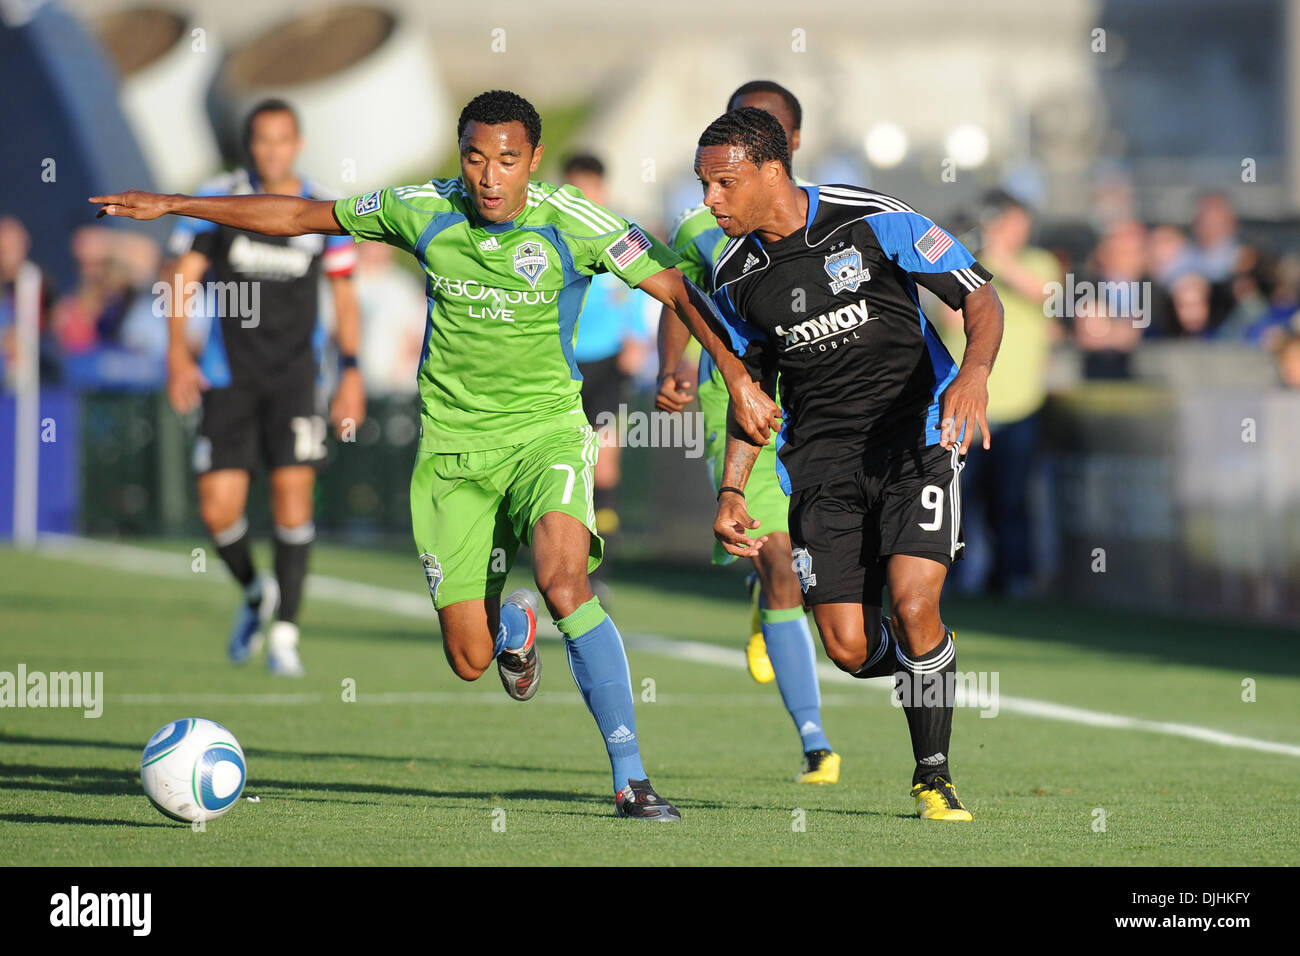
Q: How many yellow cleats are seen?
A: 3